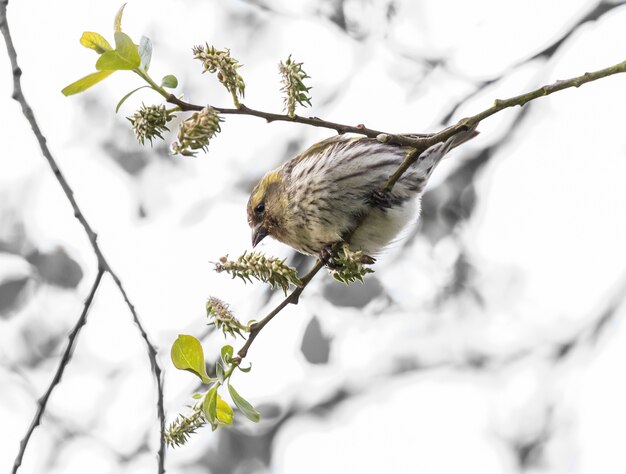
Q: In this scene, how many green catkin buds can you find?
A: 8